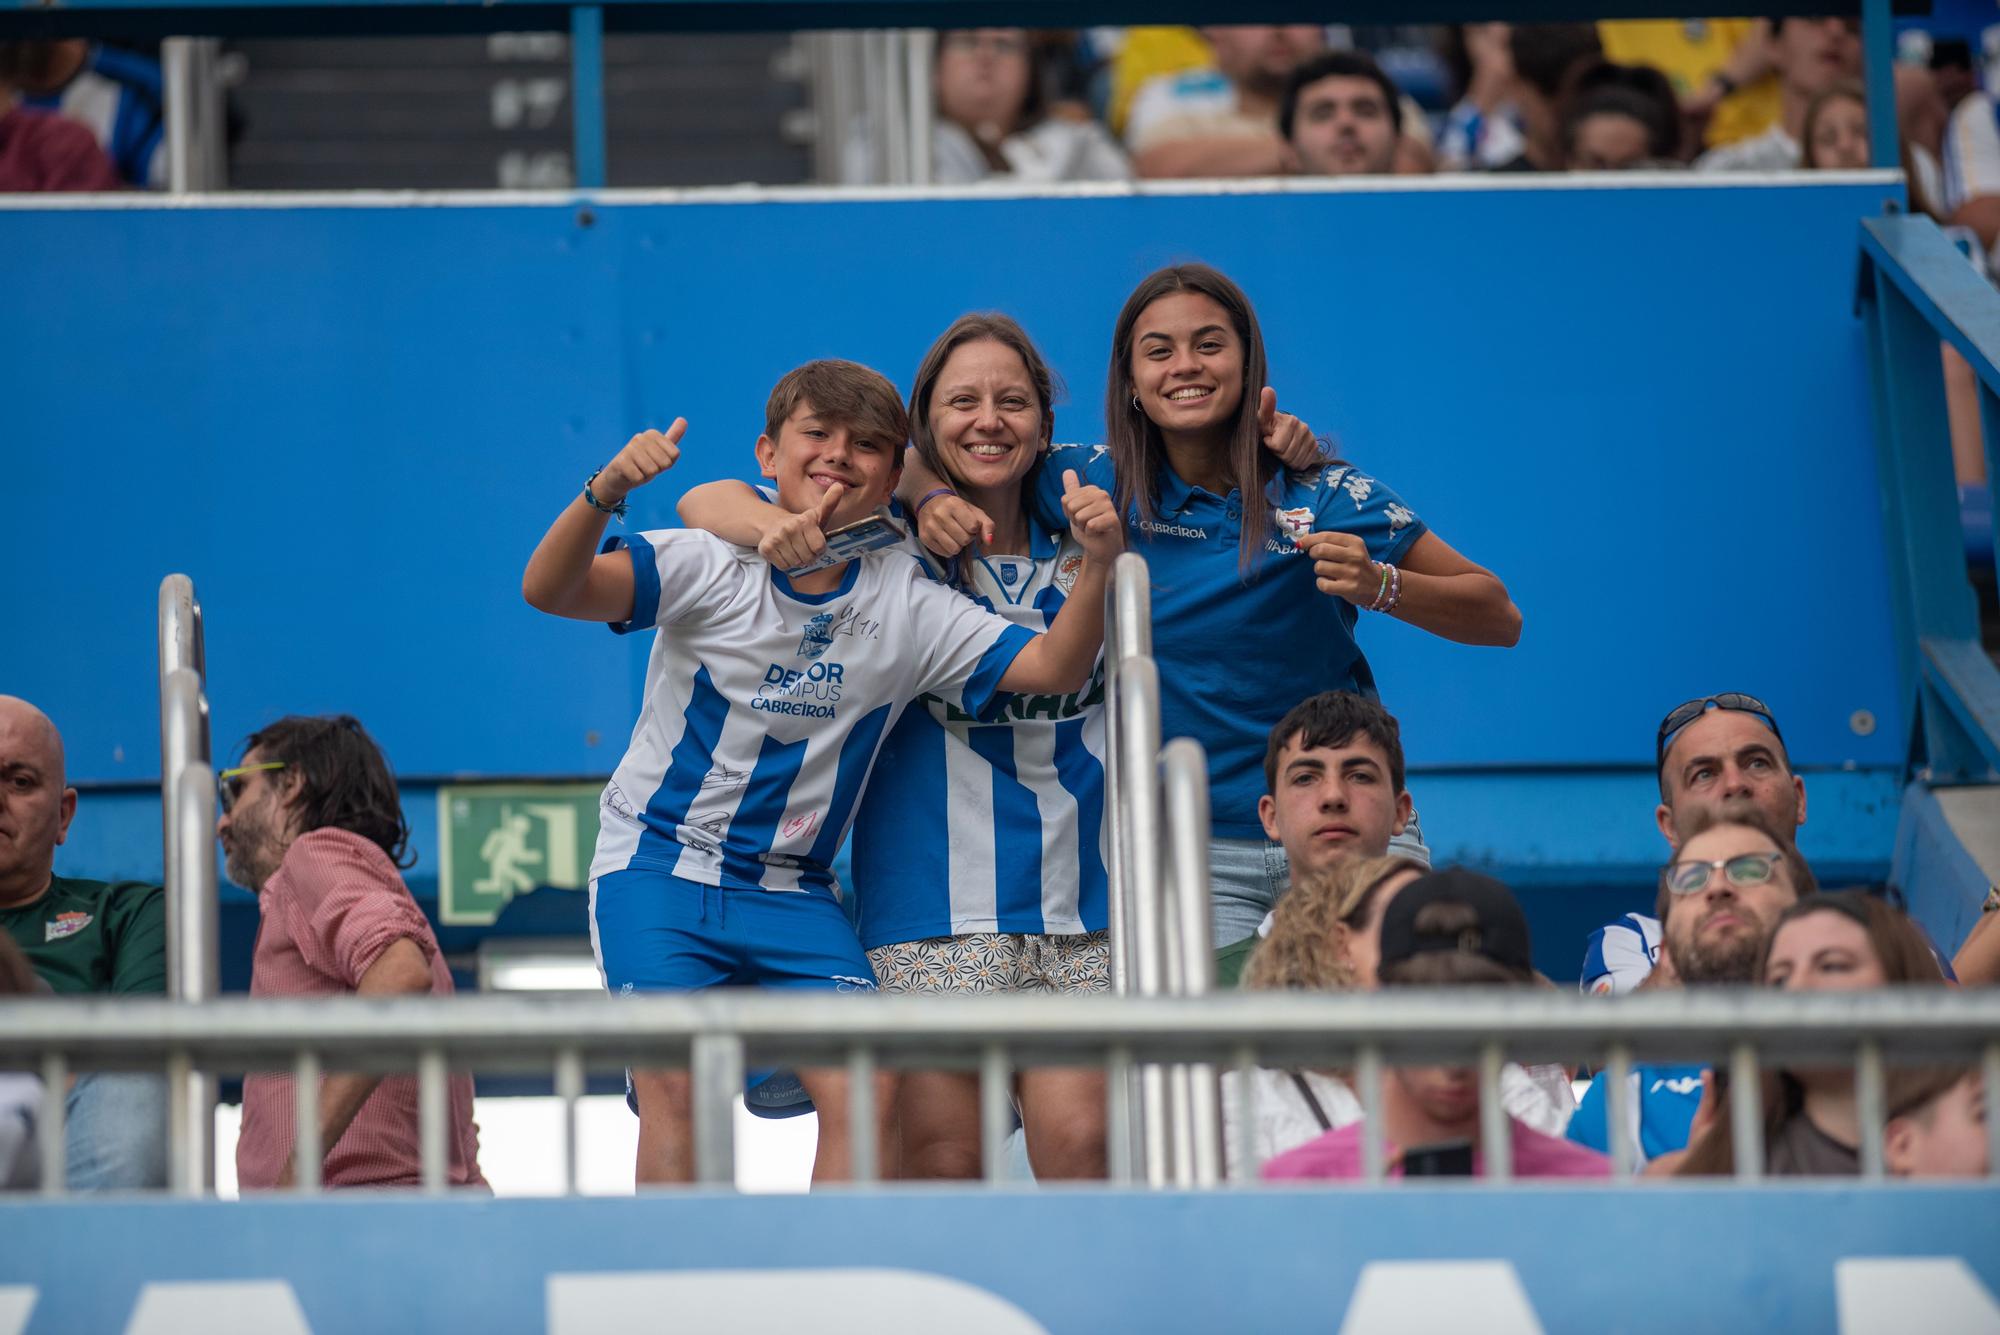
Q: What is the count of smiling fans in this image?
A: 3